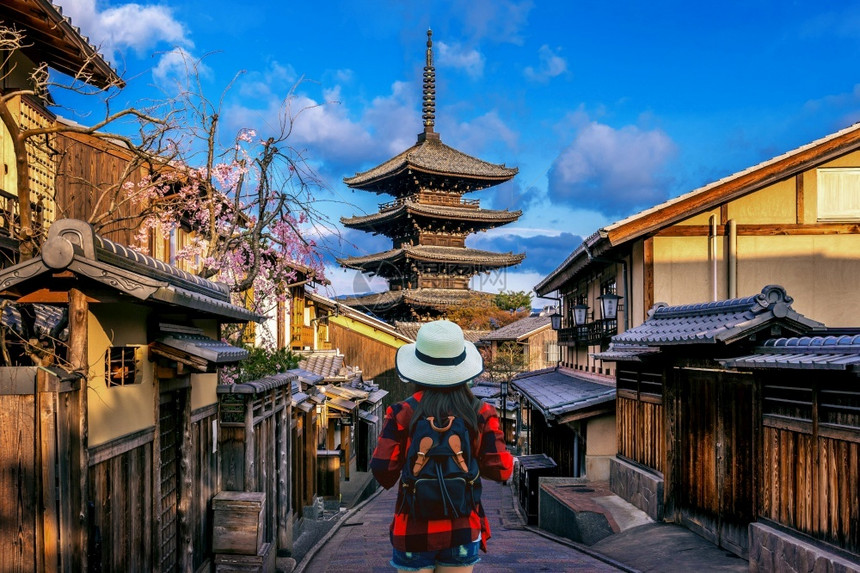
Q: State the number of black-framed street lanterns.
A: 3